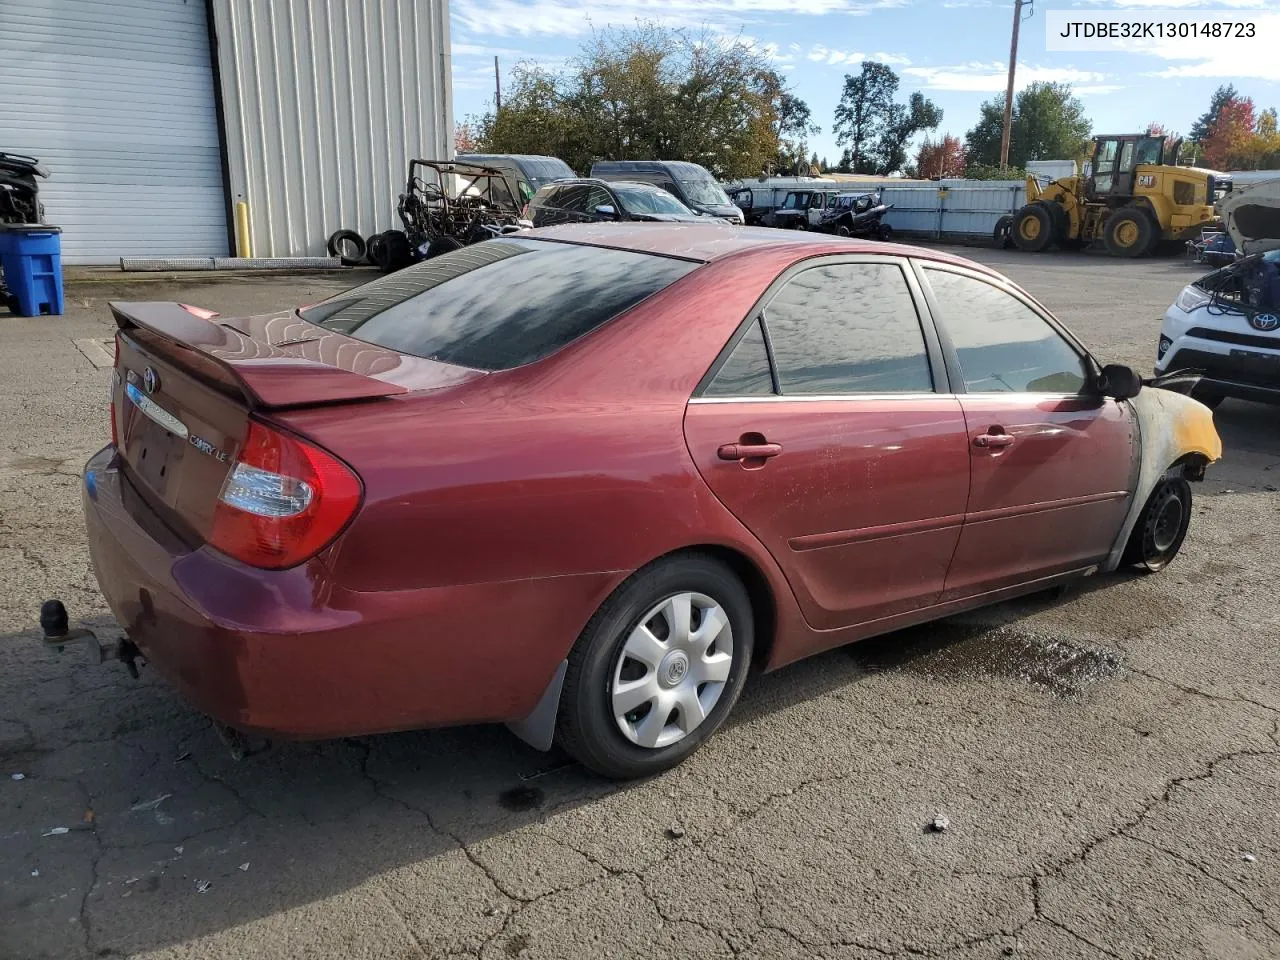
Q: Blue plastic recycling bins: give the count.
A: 1